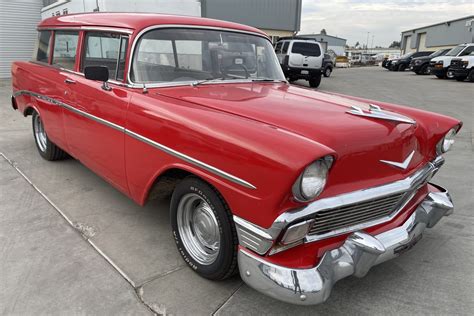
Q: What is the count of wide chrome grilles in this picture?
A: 1